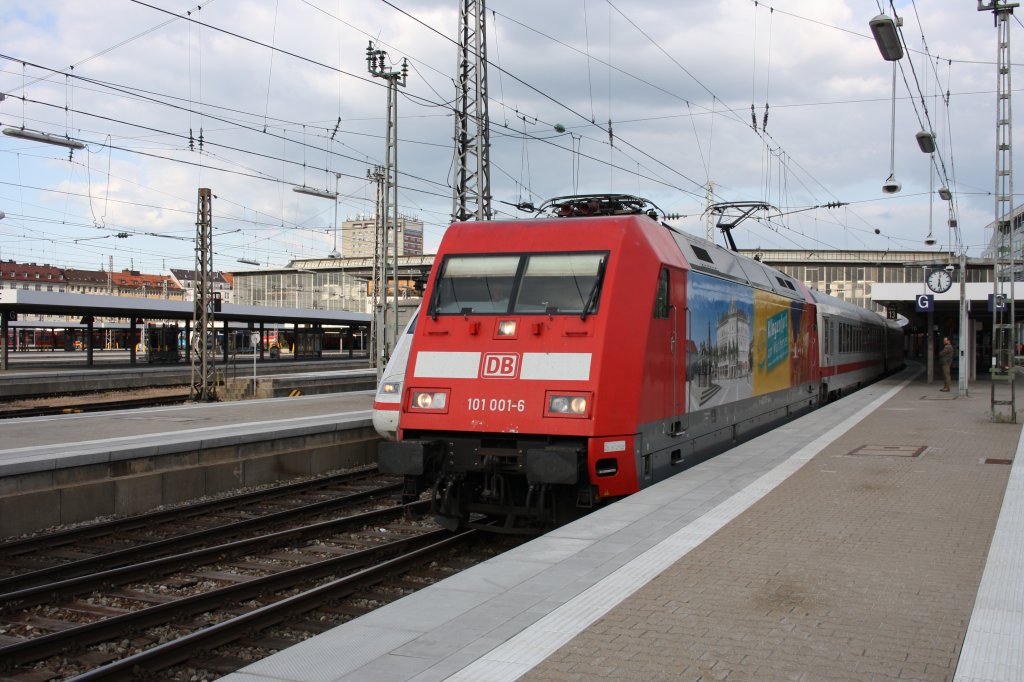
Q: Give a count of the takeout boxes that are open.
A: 0